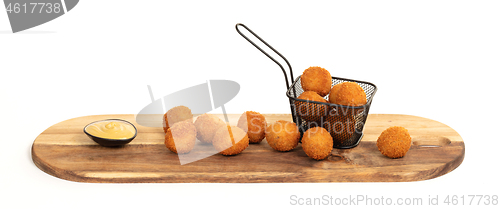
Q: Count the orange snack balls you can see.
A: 12